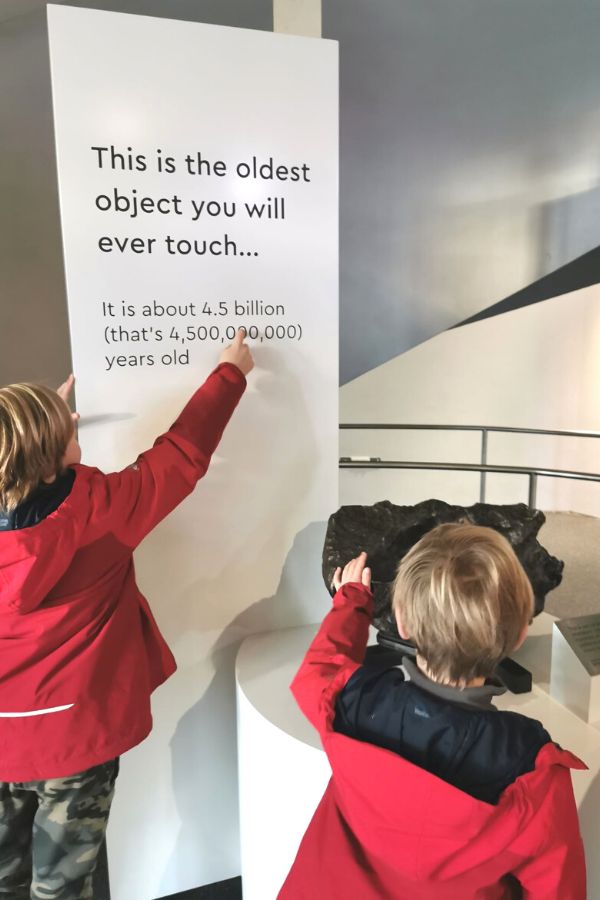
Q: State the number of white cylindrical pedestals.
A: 1